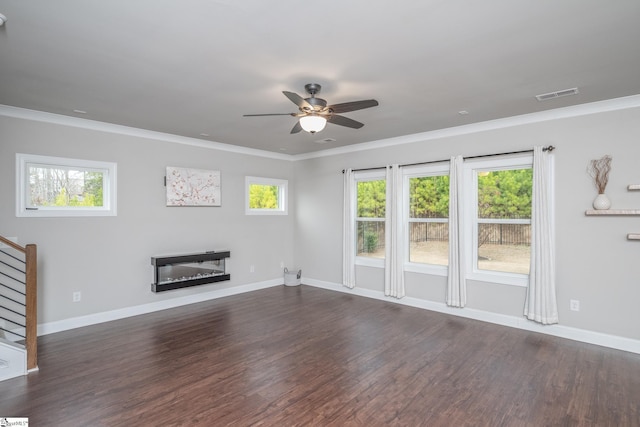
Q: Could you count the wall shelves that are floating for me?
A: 3